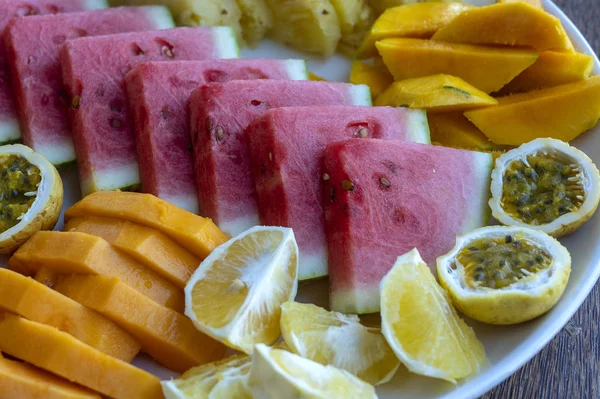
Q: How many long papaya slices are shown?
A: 7